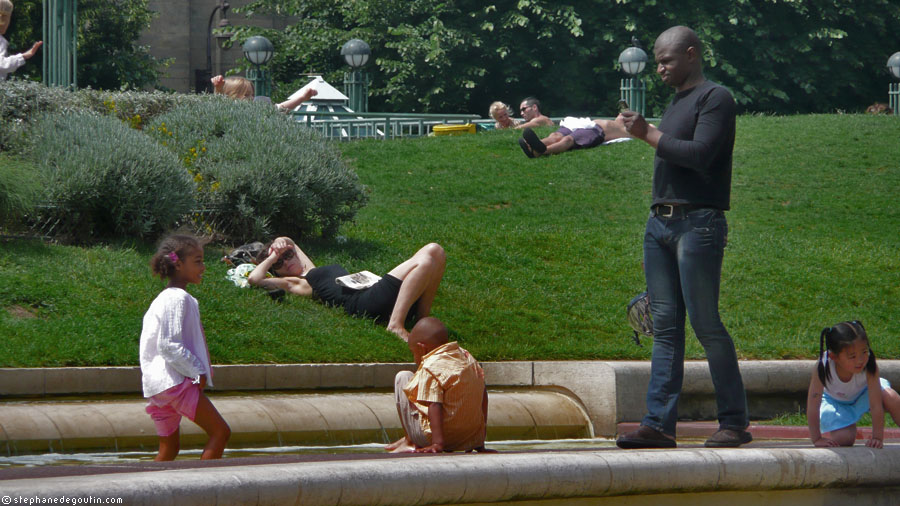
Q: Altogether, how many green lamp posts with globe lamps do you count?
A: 4